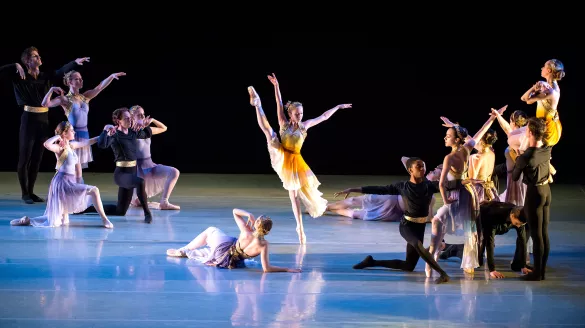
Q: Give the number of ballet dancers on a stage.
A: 15